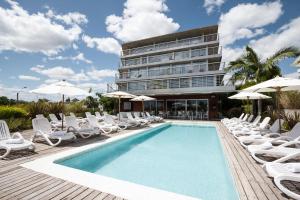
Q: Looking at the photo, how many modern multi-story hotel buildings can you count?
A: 1